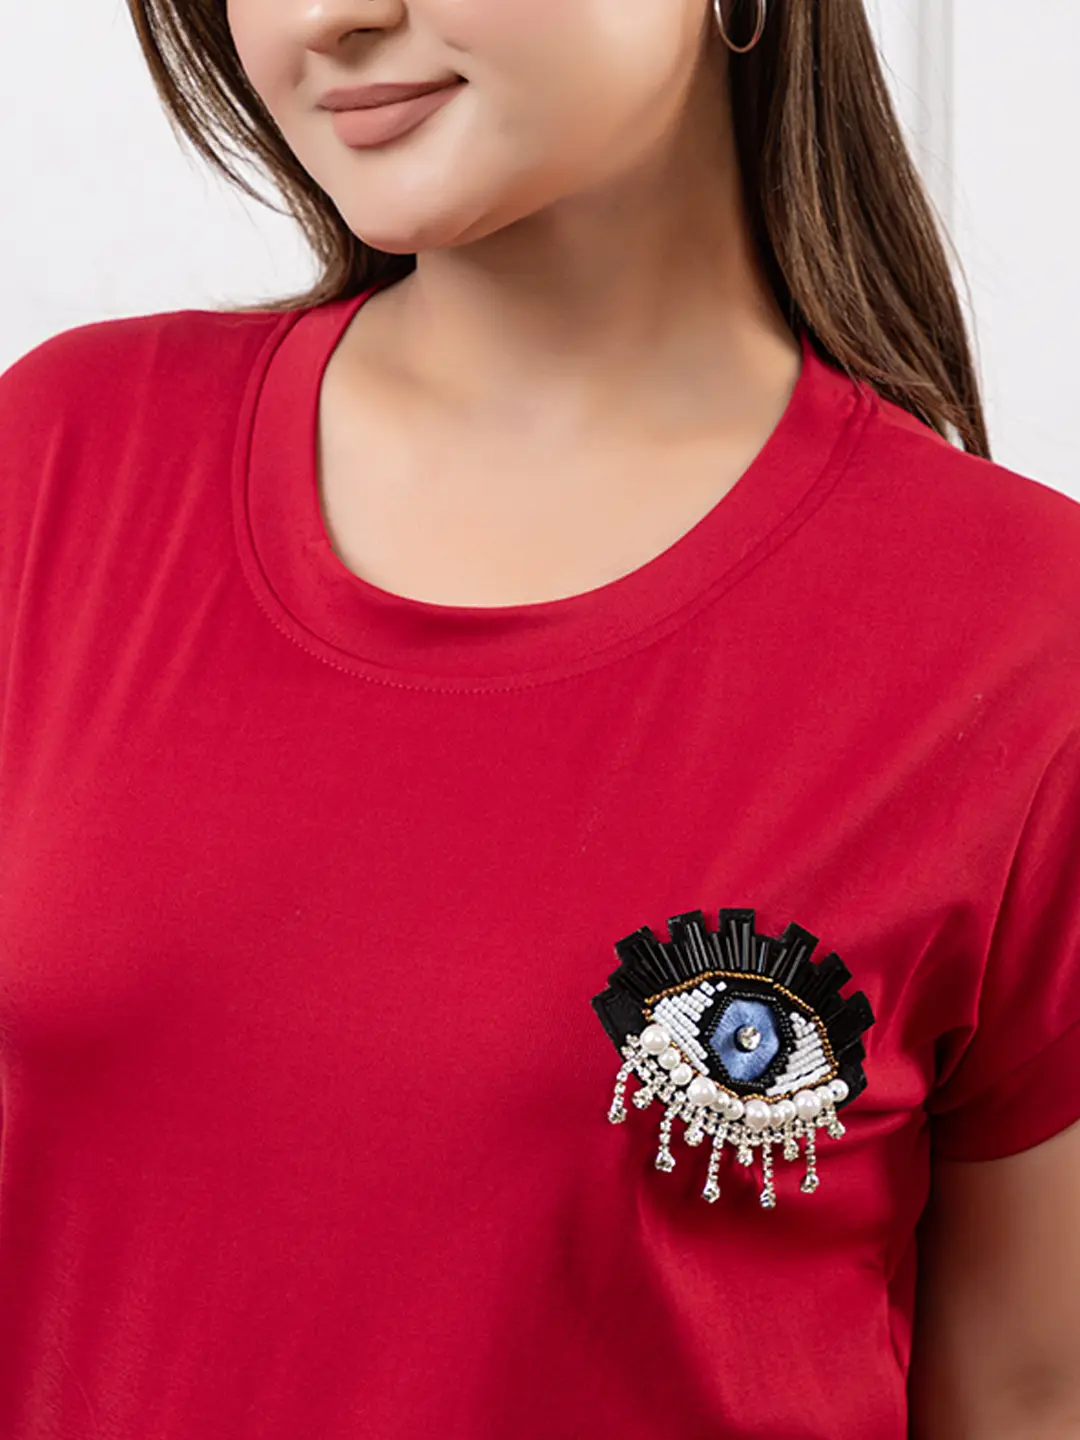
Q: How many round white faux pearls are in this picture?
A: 12